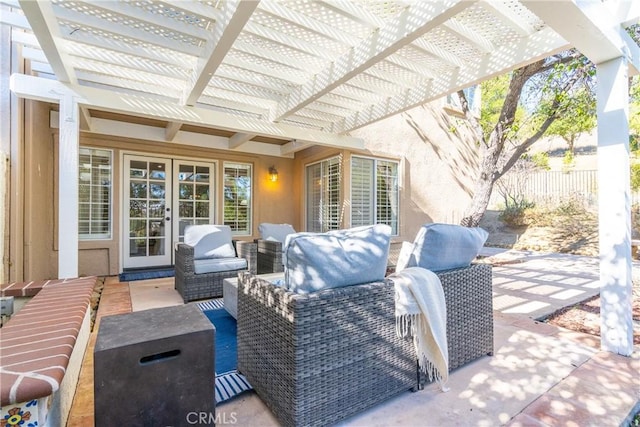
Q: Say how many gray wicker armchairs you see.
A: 4